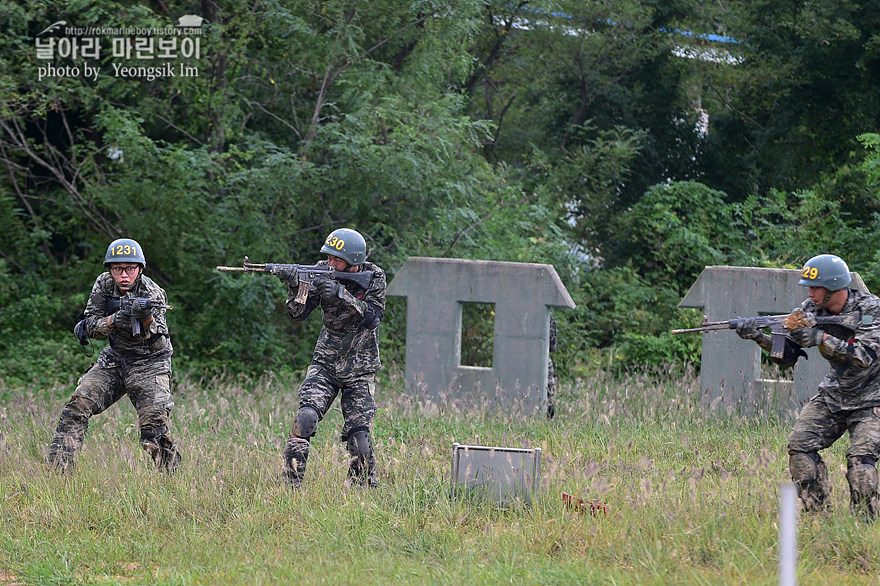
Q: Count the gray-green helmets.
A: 3